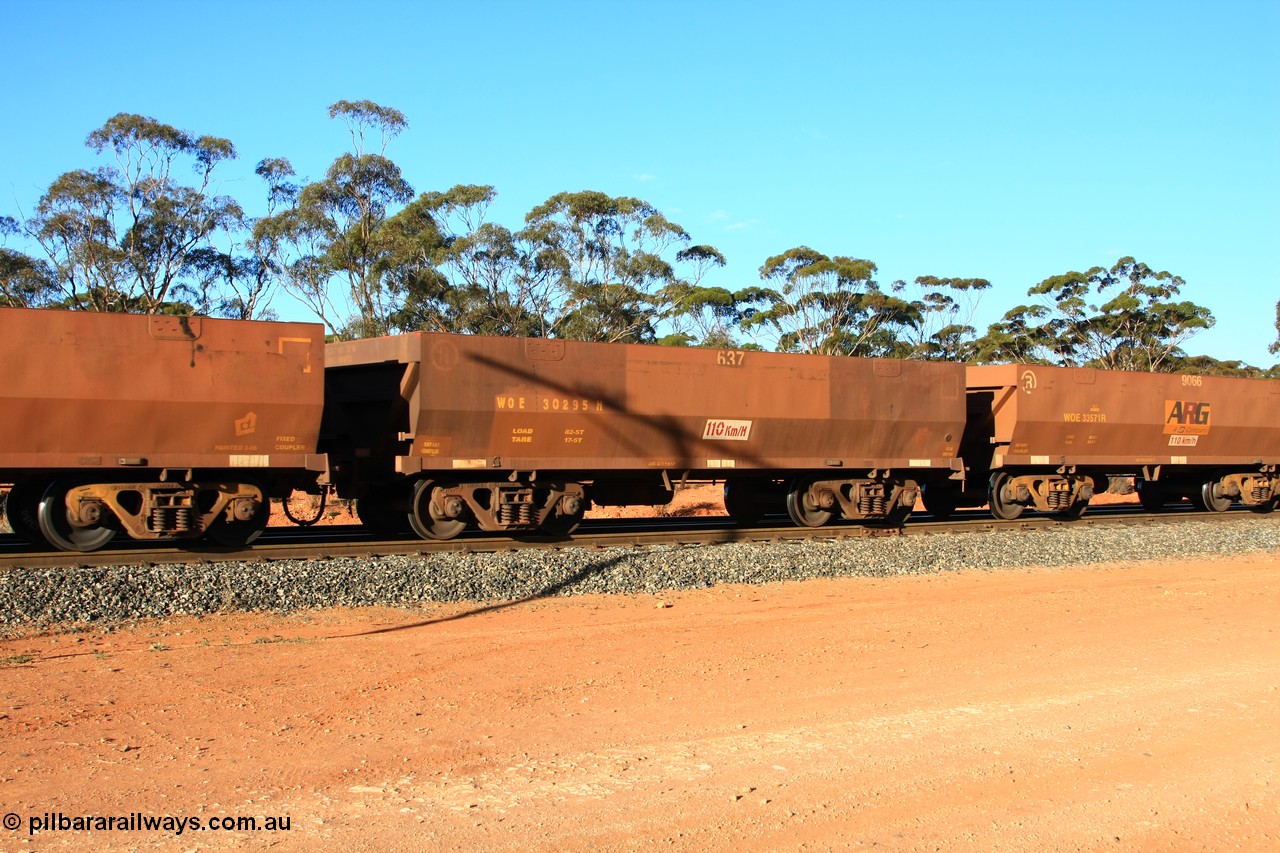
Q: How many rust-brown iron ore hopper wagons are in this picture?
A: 3